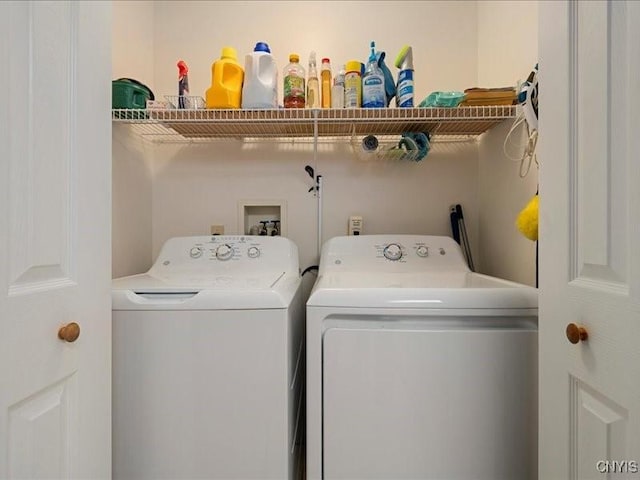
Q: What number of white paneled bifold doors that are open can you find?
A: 2